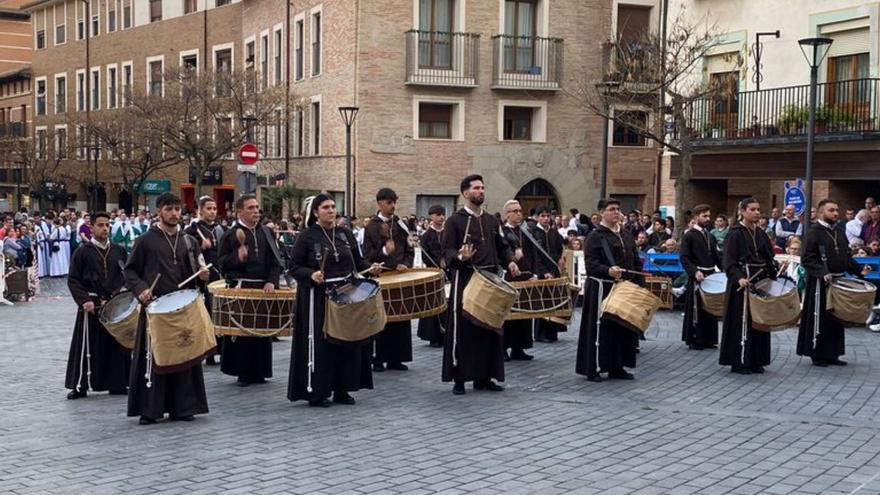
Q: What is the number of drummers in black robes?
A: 14